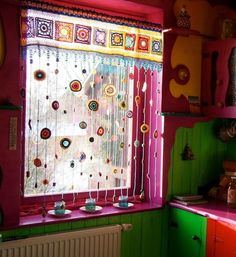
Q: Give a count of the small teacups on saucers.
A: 3